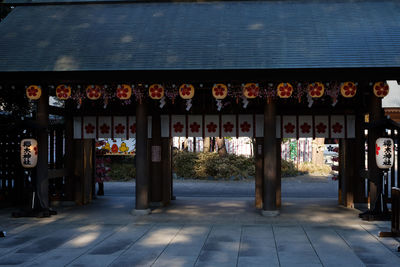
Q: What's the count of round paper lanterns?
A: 12